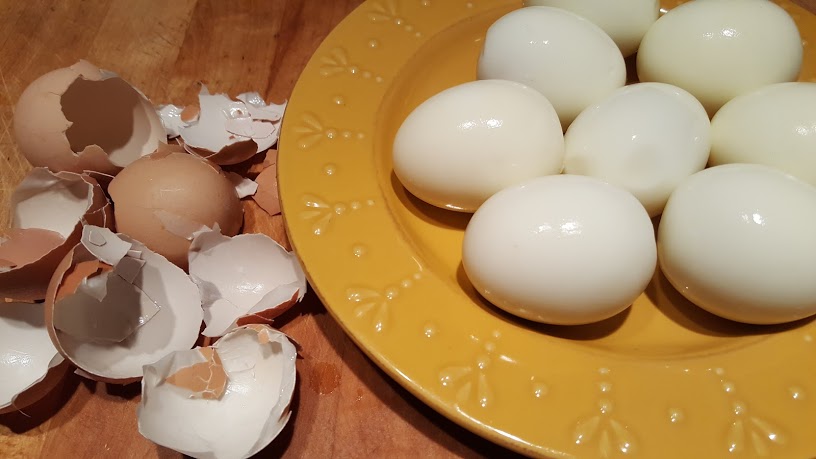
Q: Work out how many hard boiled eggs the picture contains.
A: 8